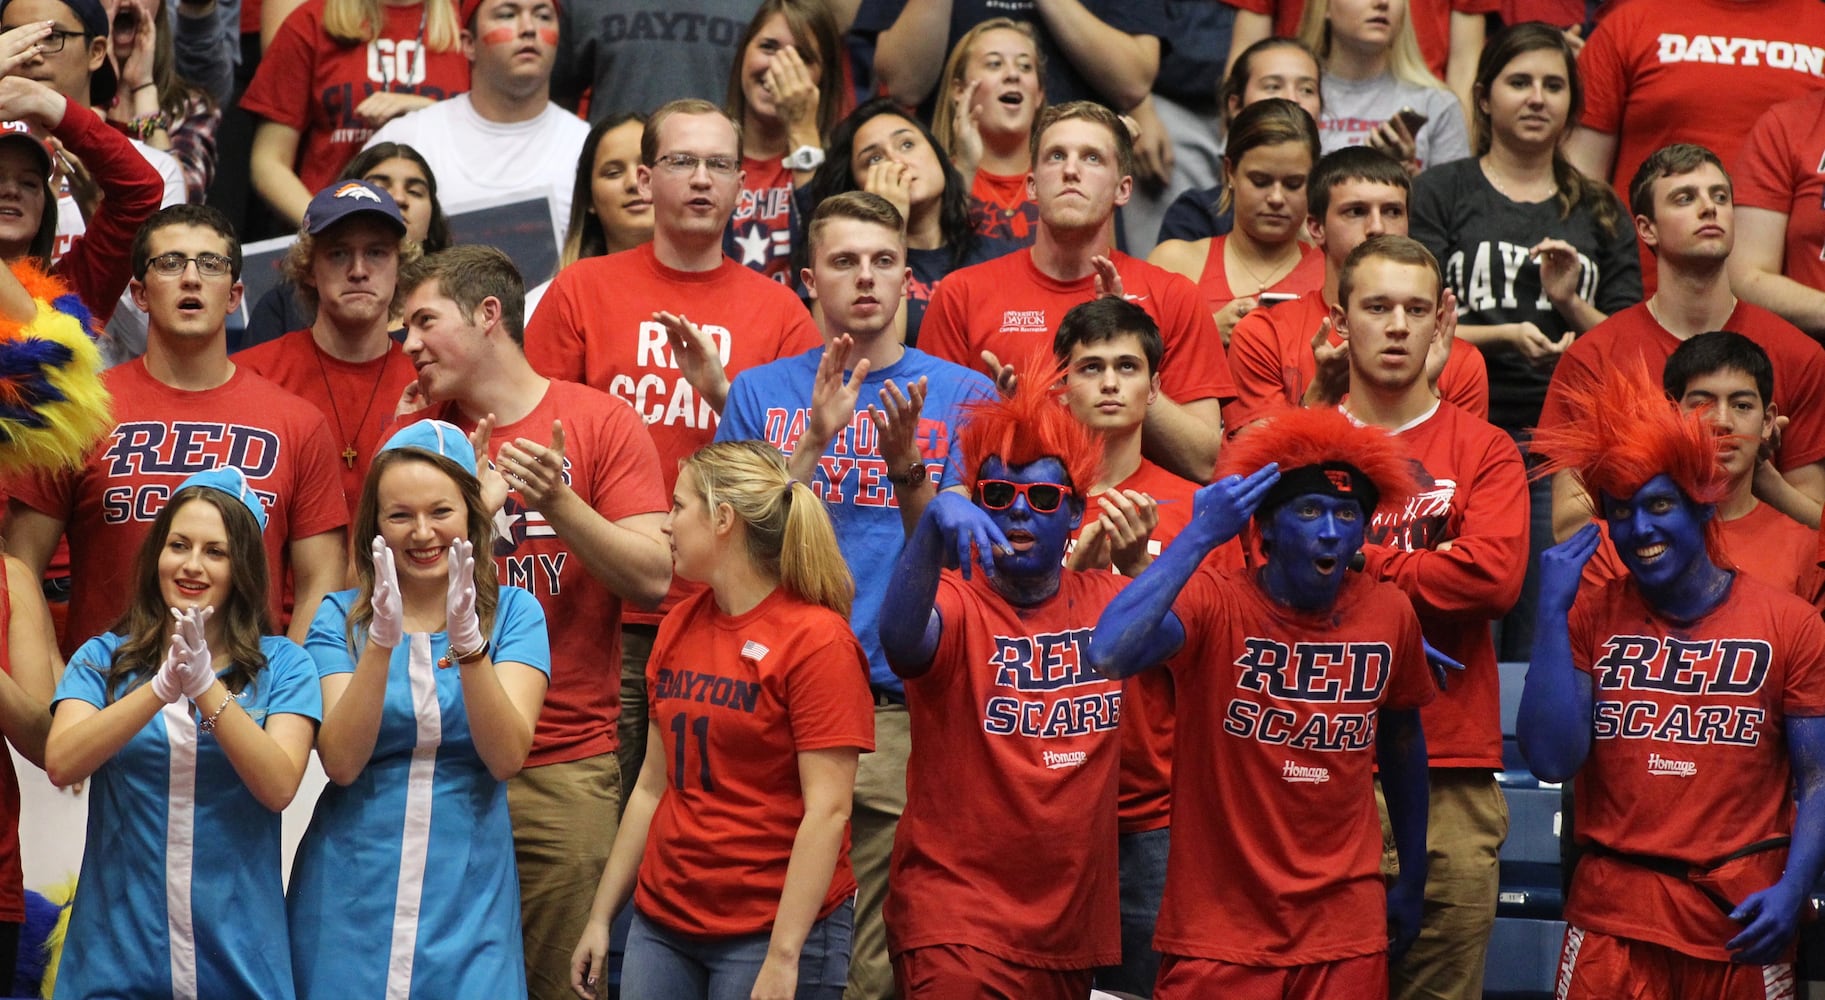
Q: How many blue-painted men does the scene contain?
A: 3